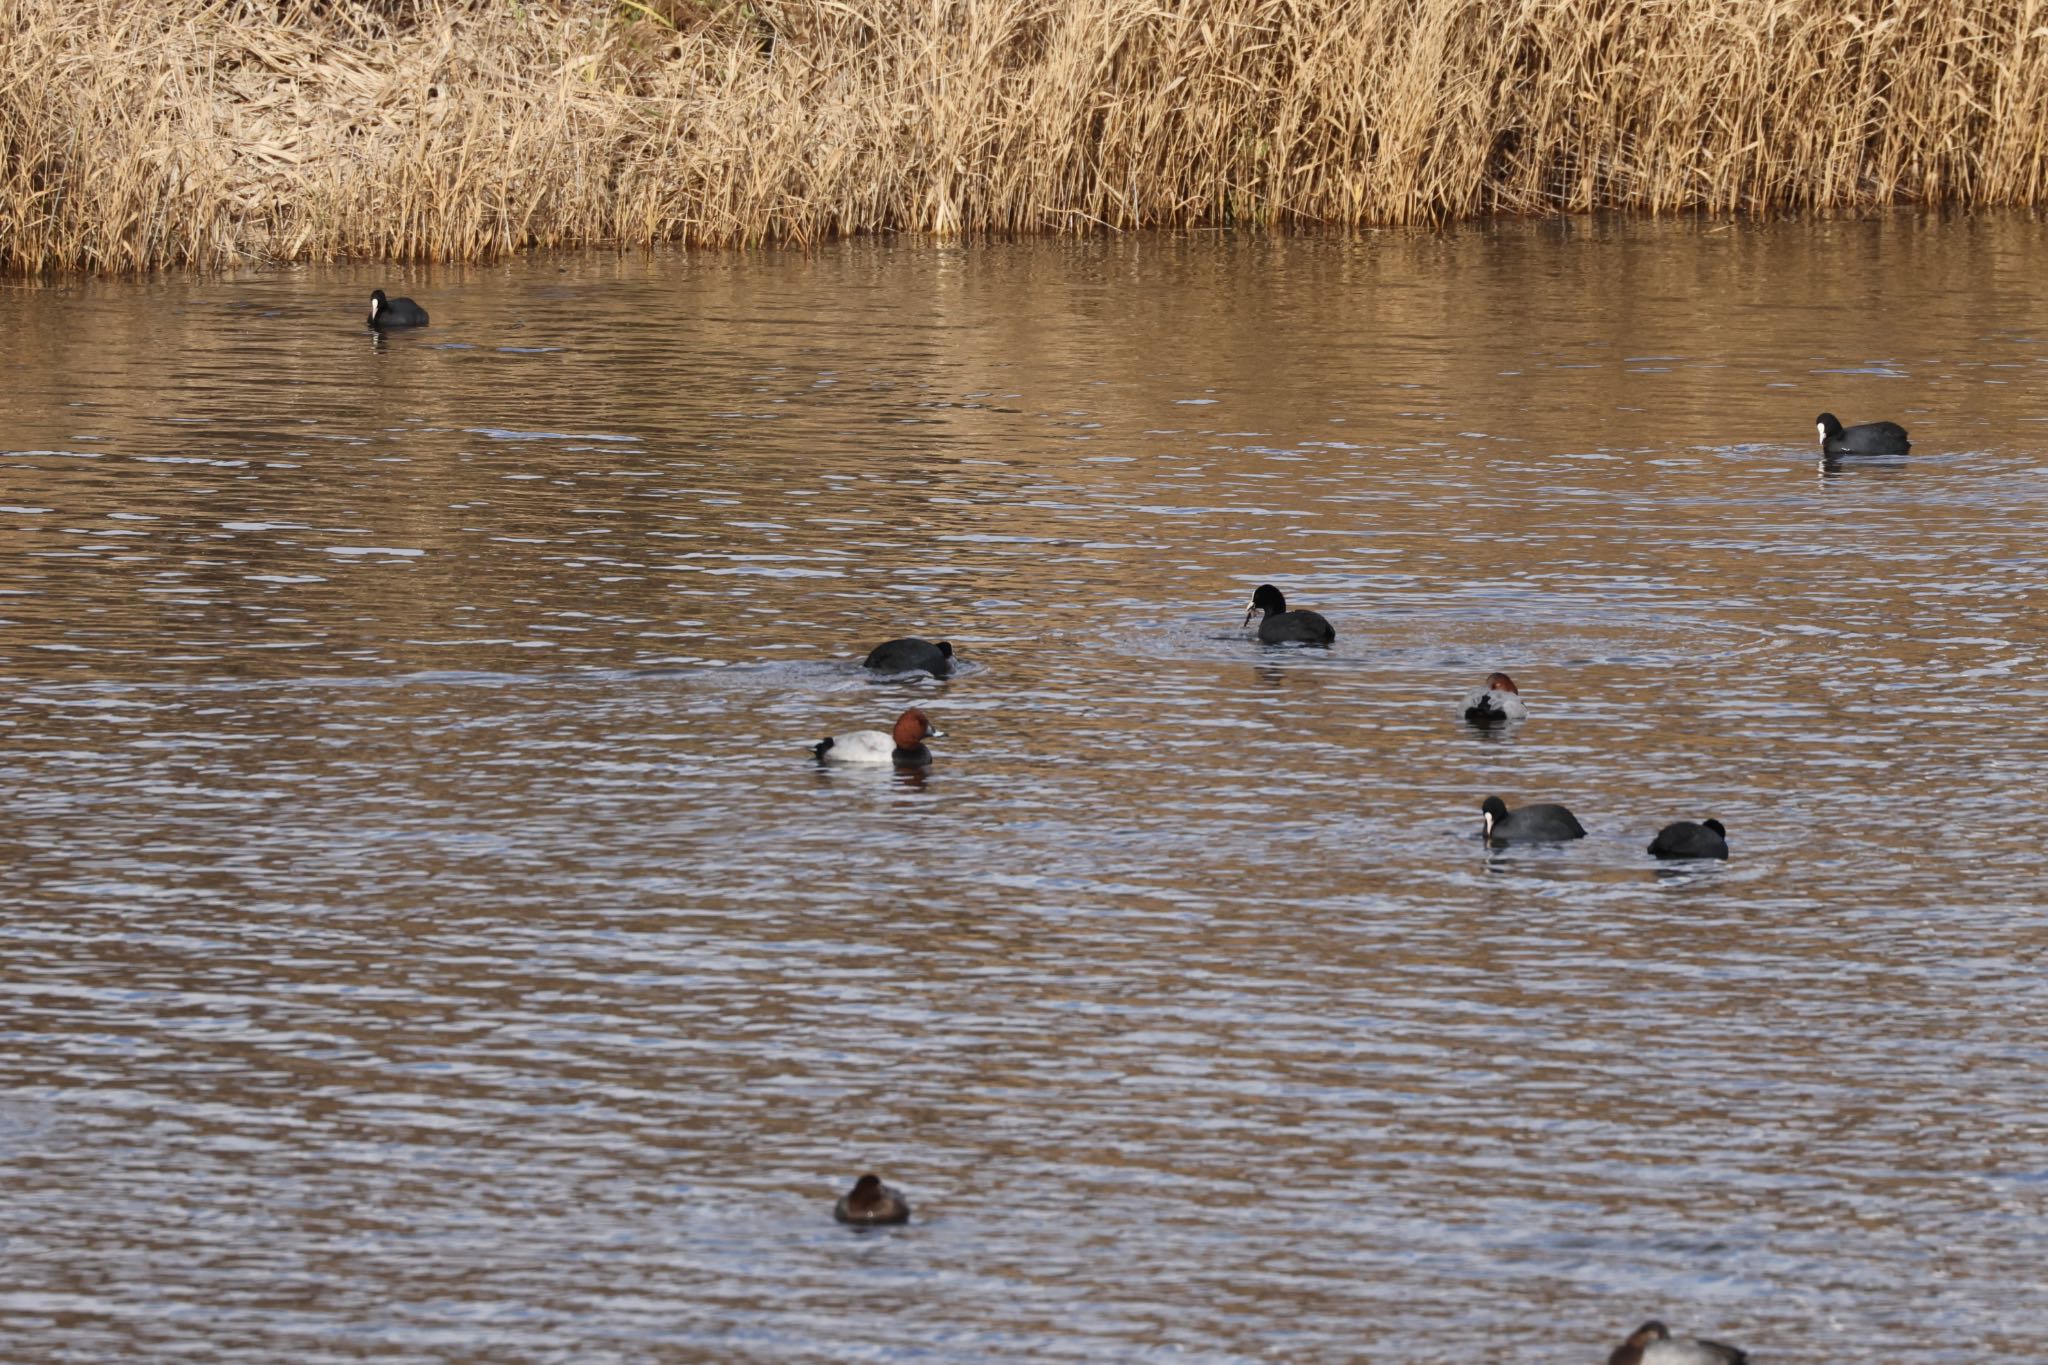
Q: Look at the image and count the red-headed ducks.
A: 2